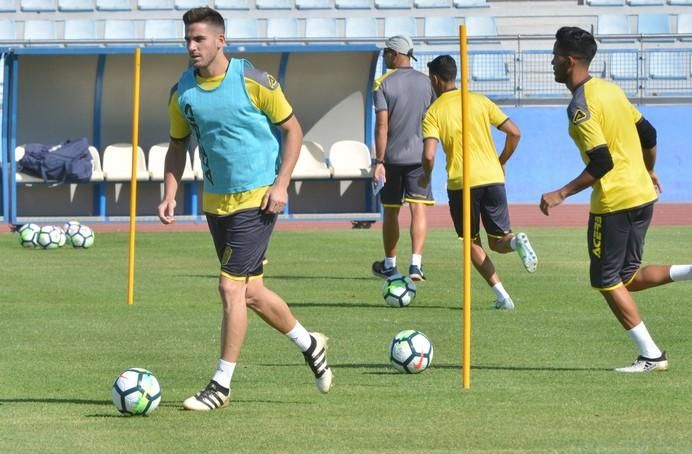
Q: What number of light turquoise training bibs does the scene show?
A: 1